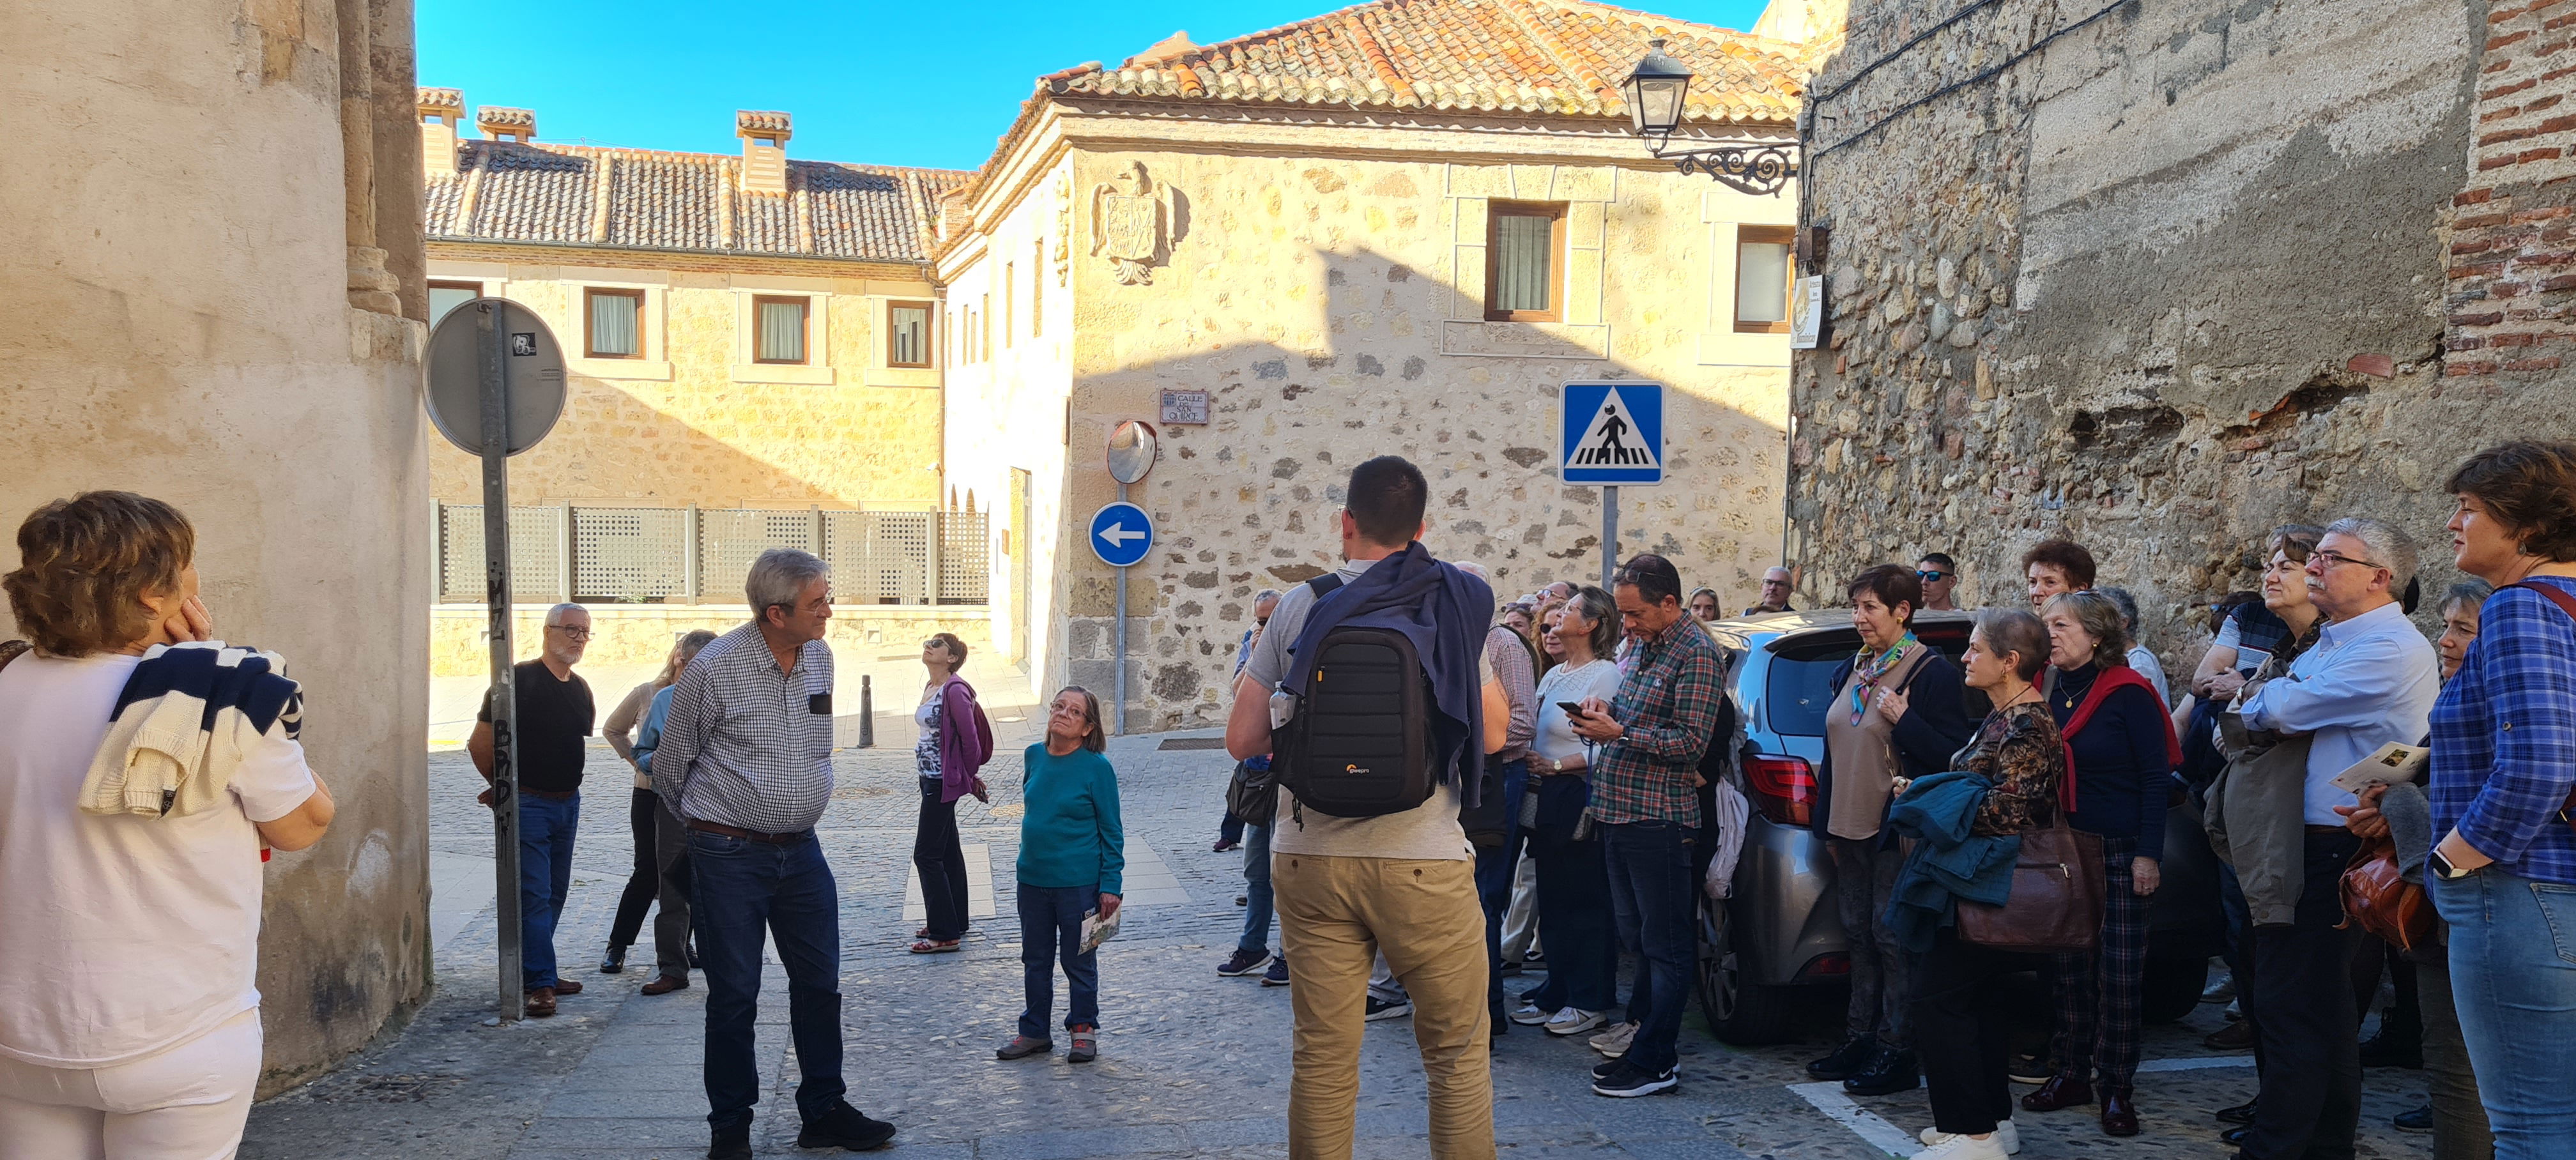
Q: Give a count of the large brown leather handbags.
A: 2